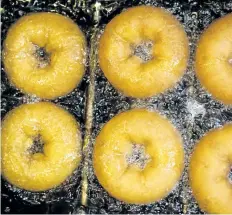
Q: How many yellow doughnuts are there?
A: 6